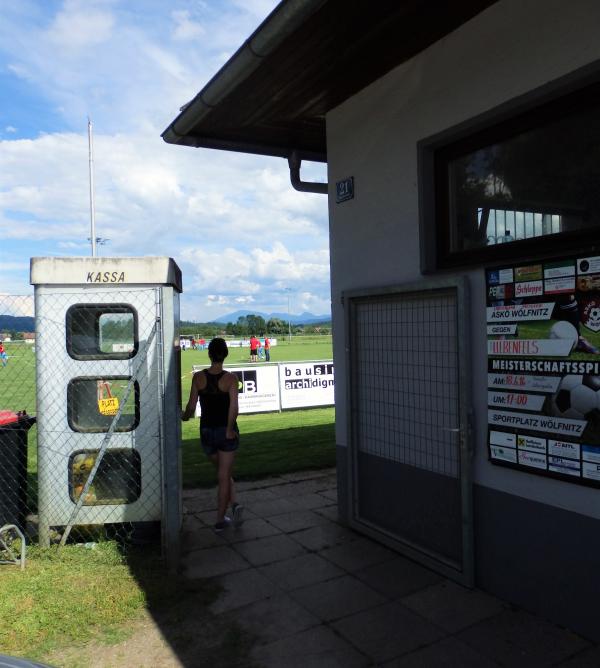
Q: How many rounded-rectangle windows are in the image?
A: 3